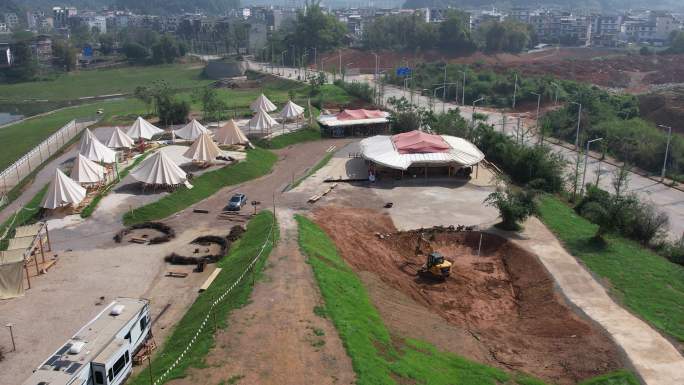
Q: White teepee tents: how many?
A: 13